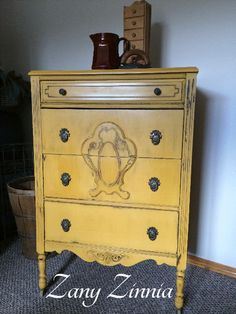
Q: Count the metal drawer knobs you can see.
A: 8